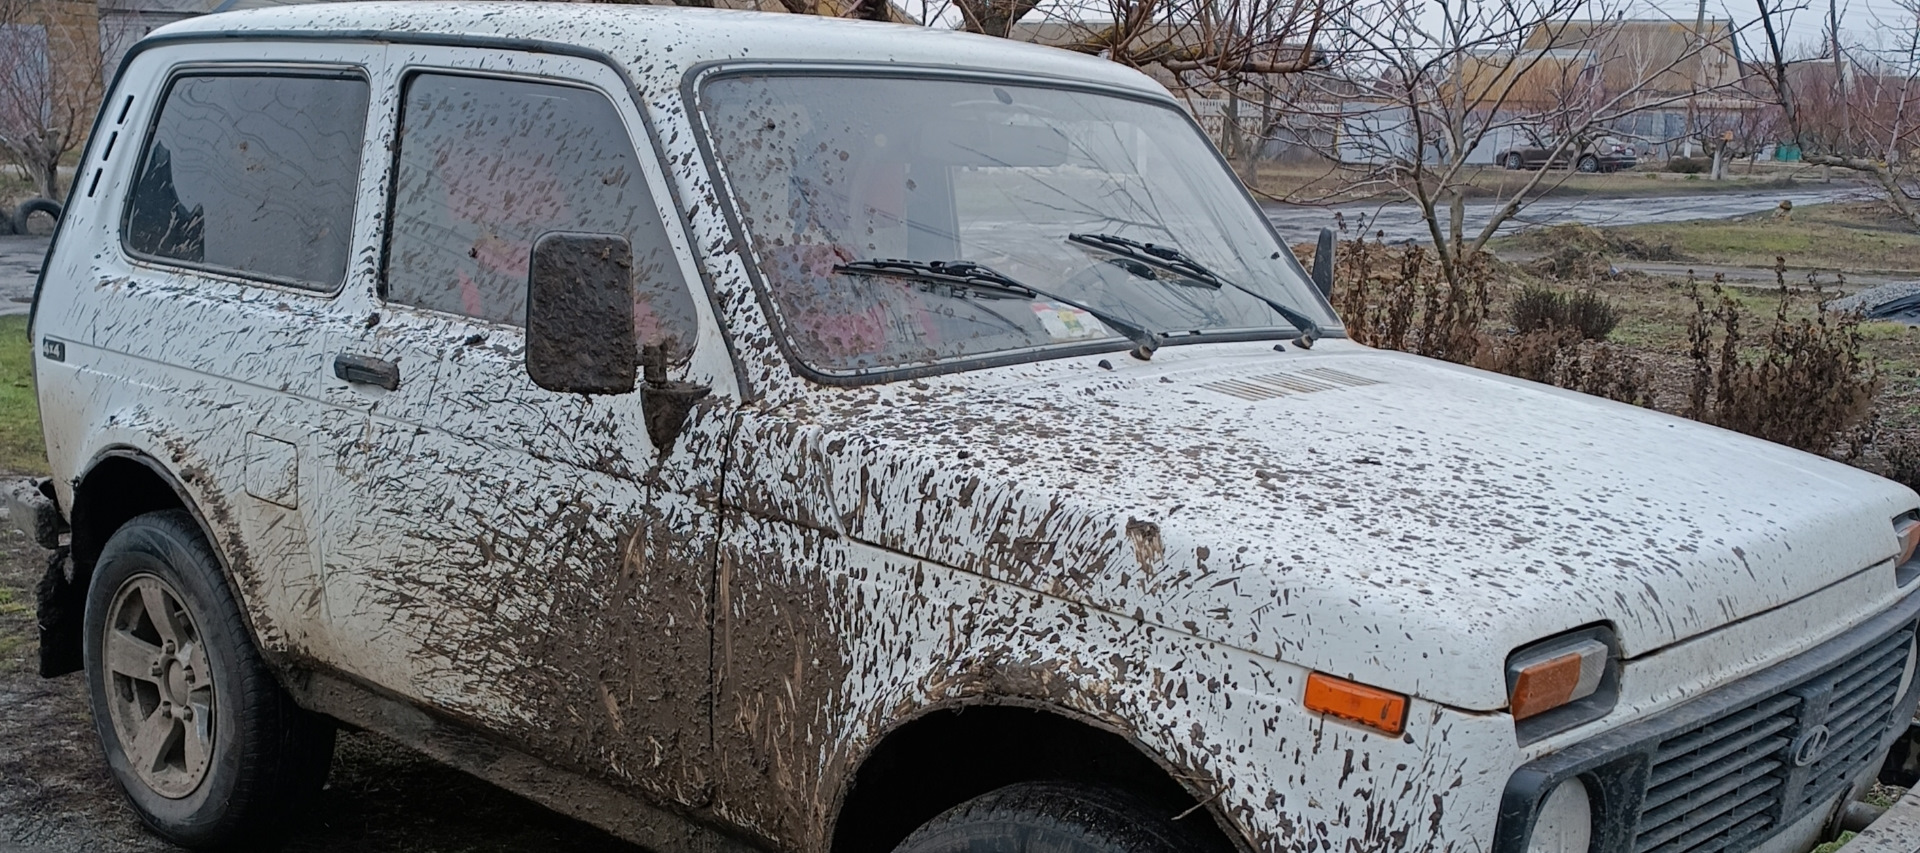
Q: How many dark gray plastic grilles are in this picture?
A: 1